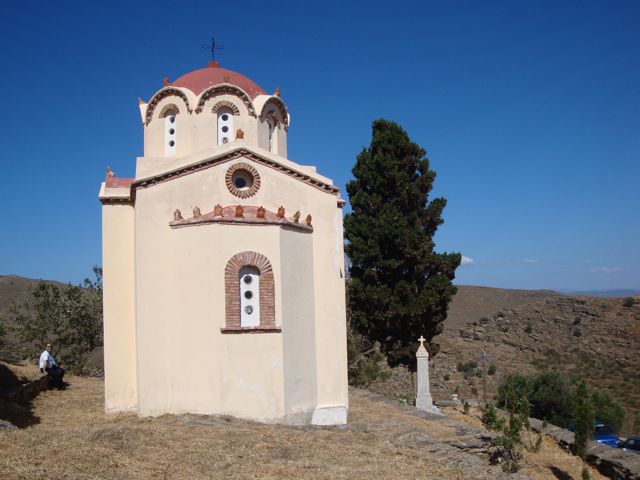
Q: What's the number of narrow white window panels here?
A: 4